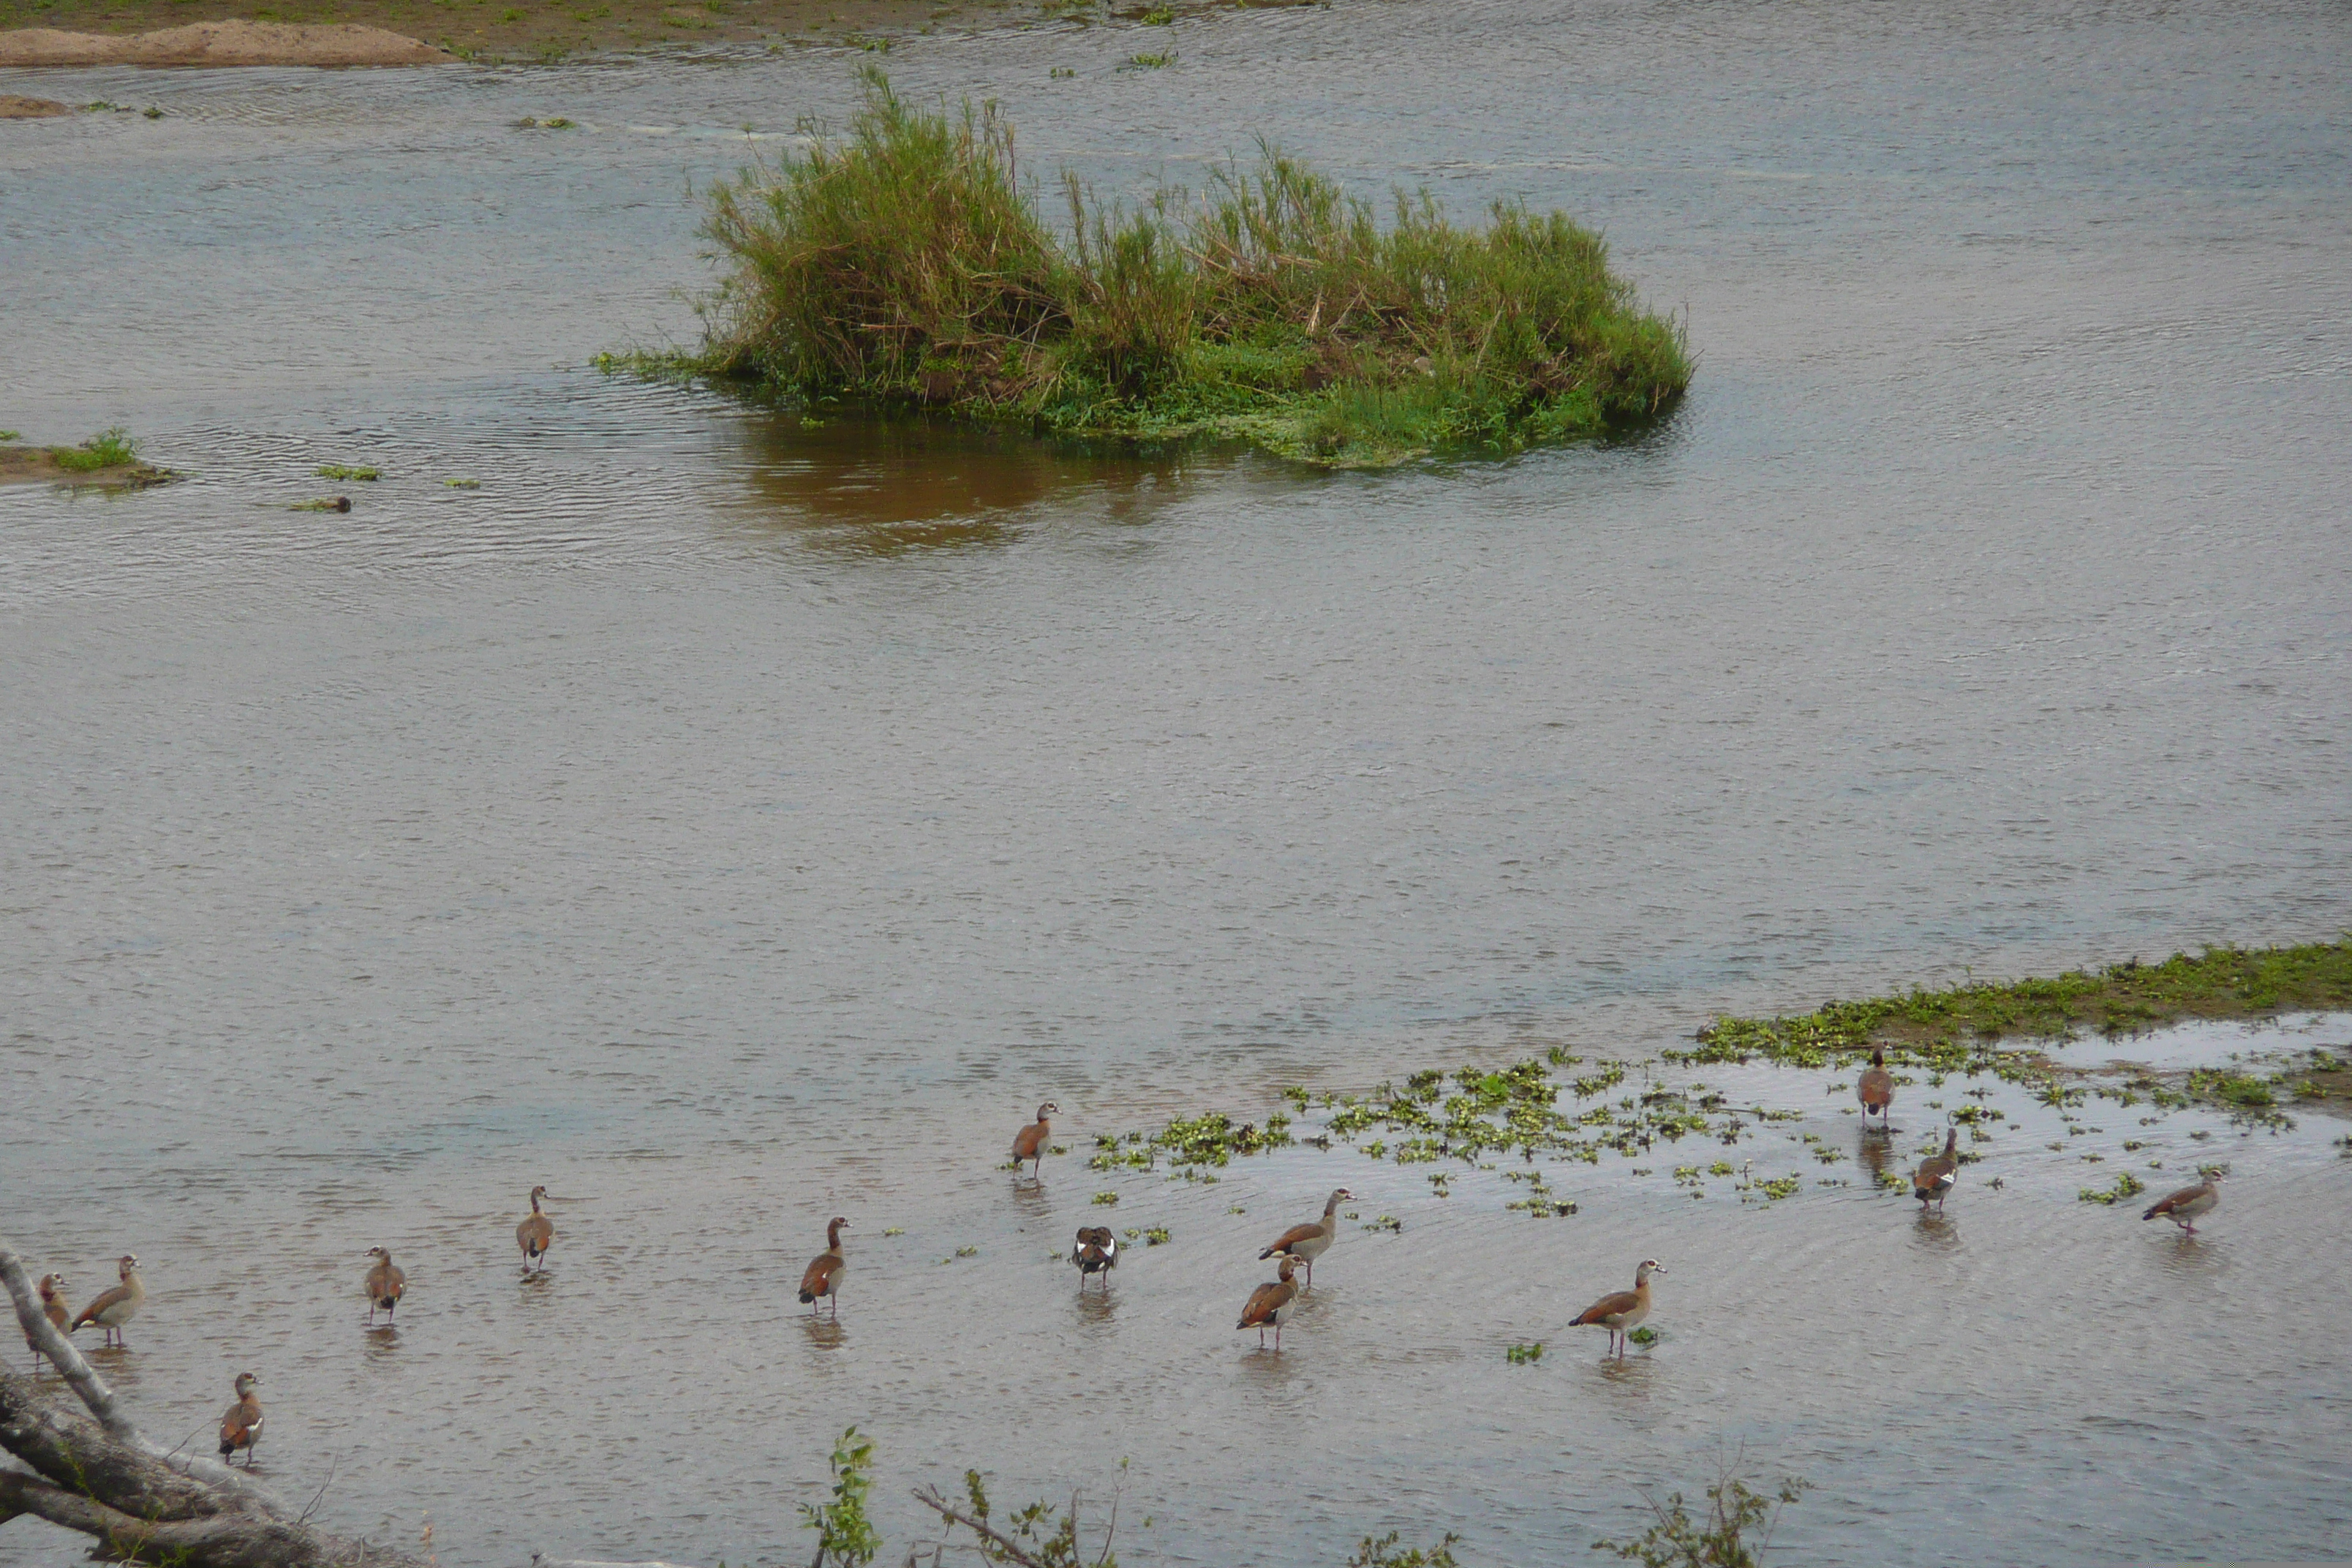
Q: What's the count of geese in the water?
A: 14